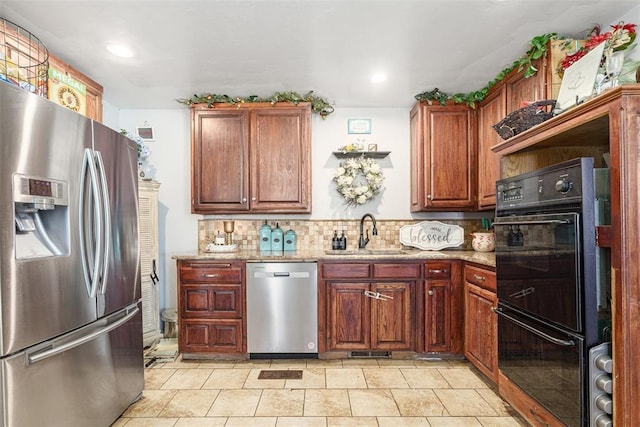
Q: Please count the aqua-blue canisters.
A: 3